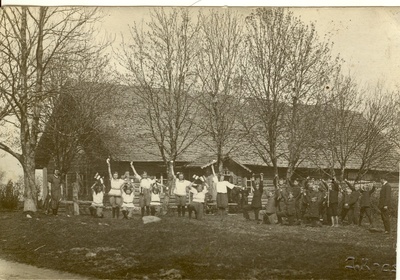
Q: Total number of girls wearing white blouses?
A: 8